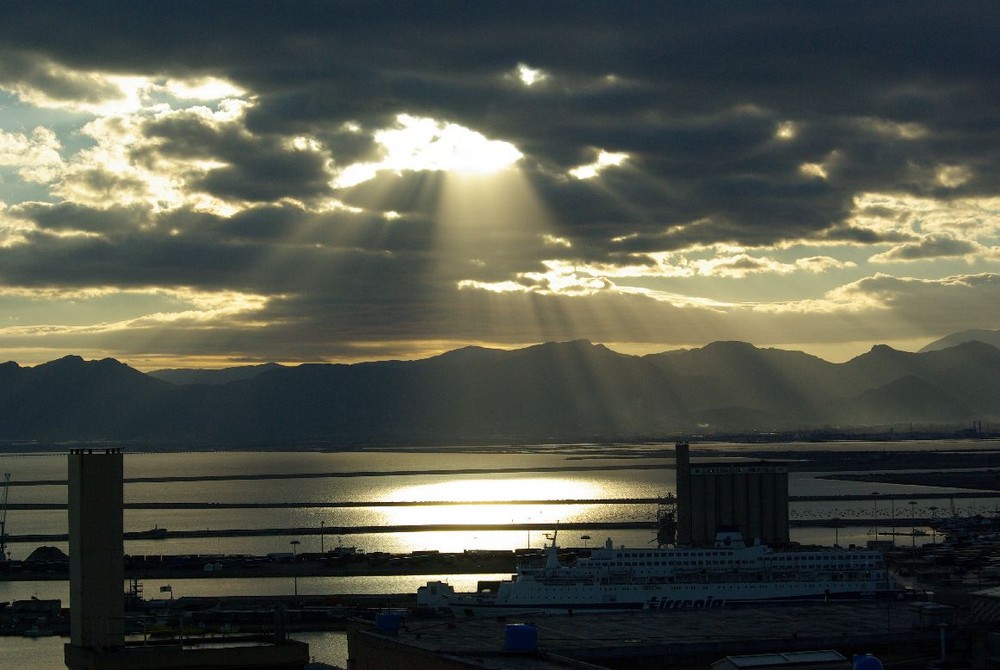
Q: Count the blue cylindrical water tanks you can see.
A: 3